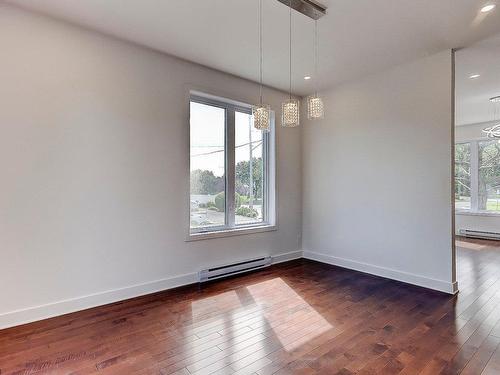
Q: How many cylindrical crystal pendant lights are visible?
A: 3